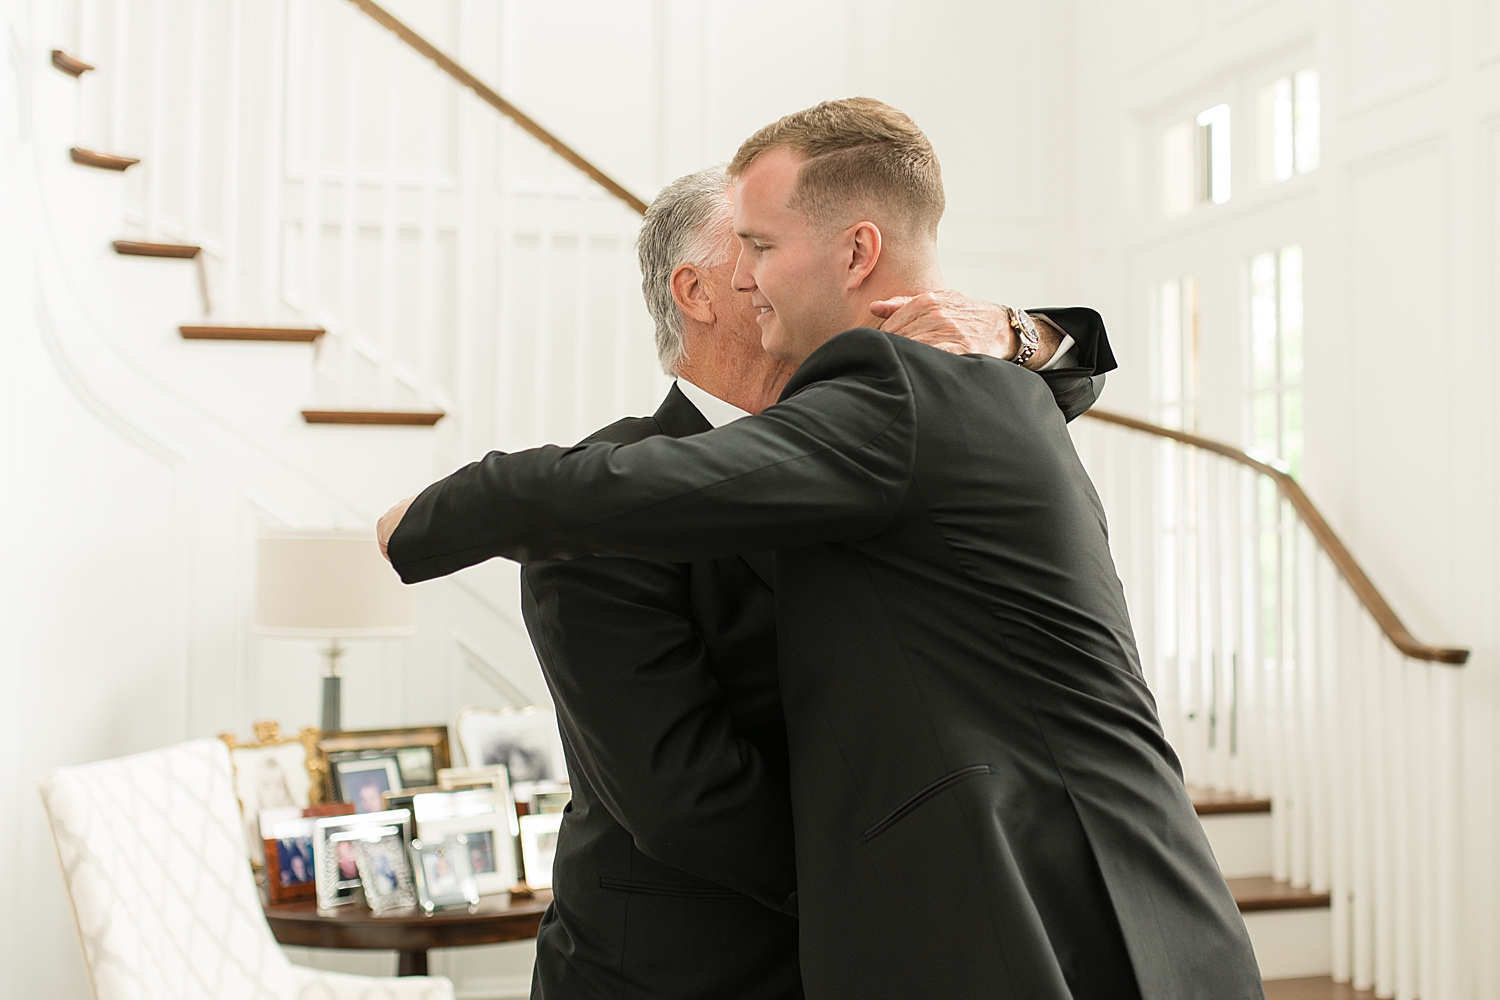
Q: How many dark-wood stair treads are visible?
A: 8